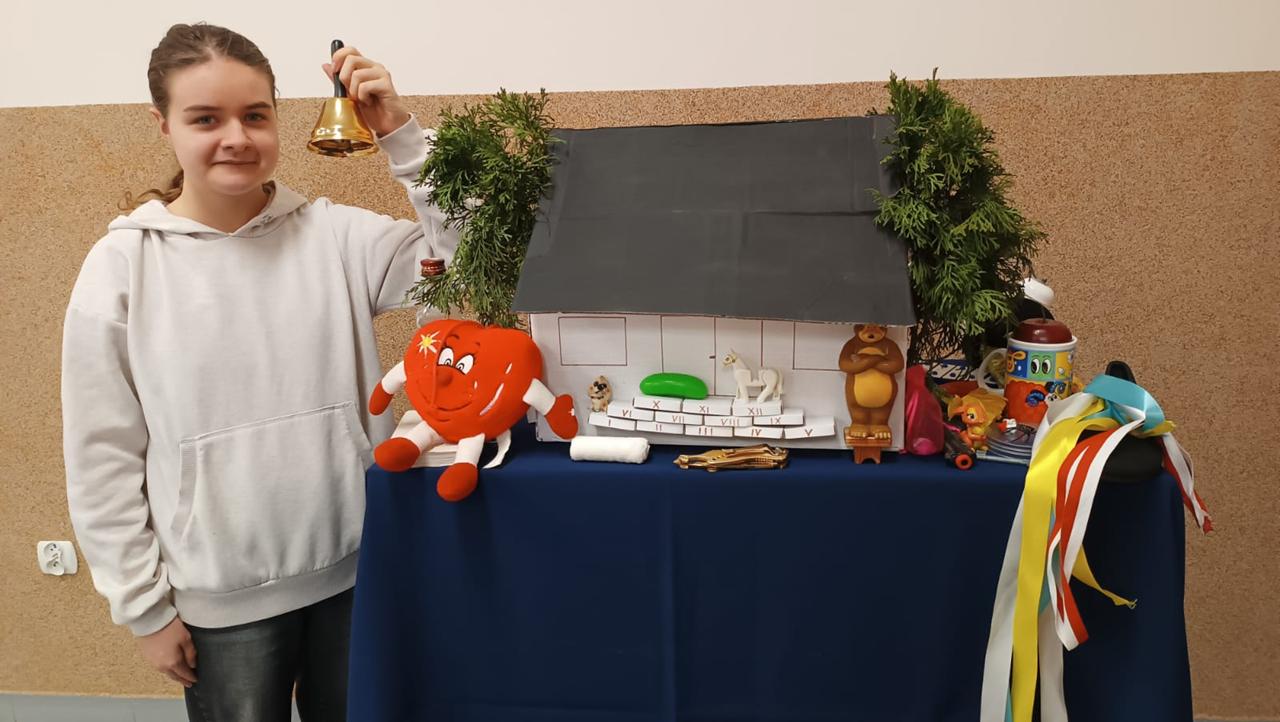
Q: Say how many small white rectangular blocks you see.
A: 12